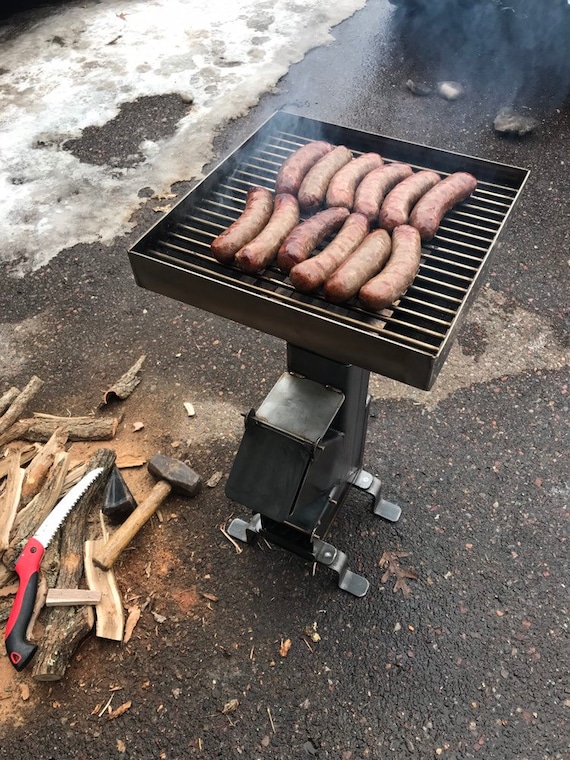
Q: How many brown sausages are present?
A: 12